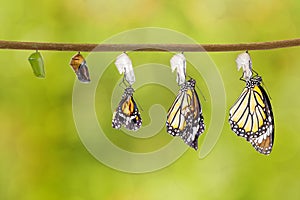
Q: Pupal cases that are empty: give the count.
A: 3